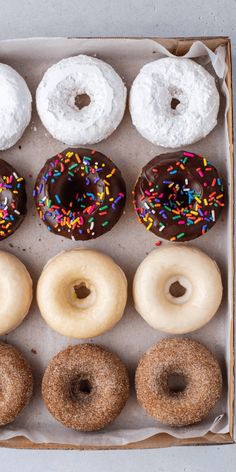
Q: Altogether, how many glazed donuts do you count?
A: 3